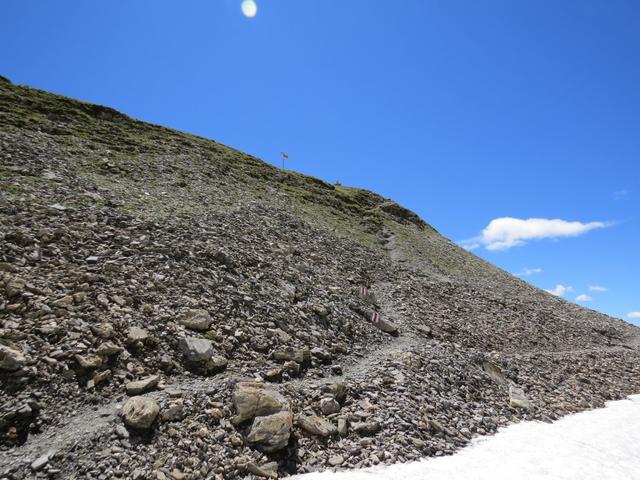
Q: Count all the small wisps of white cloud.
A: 5